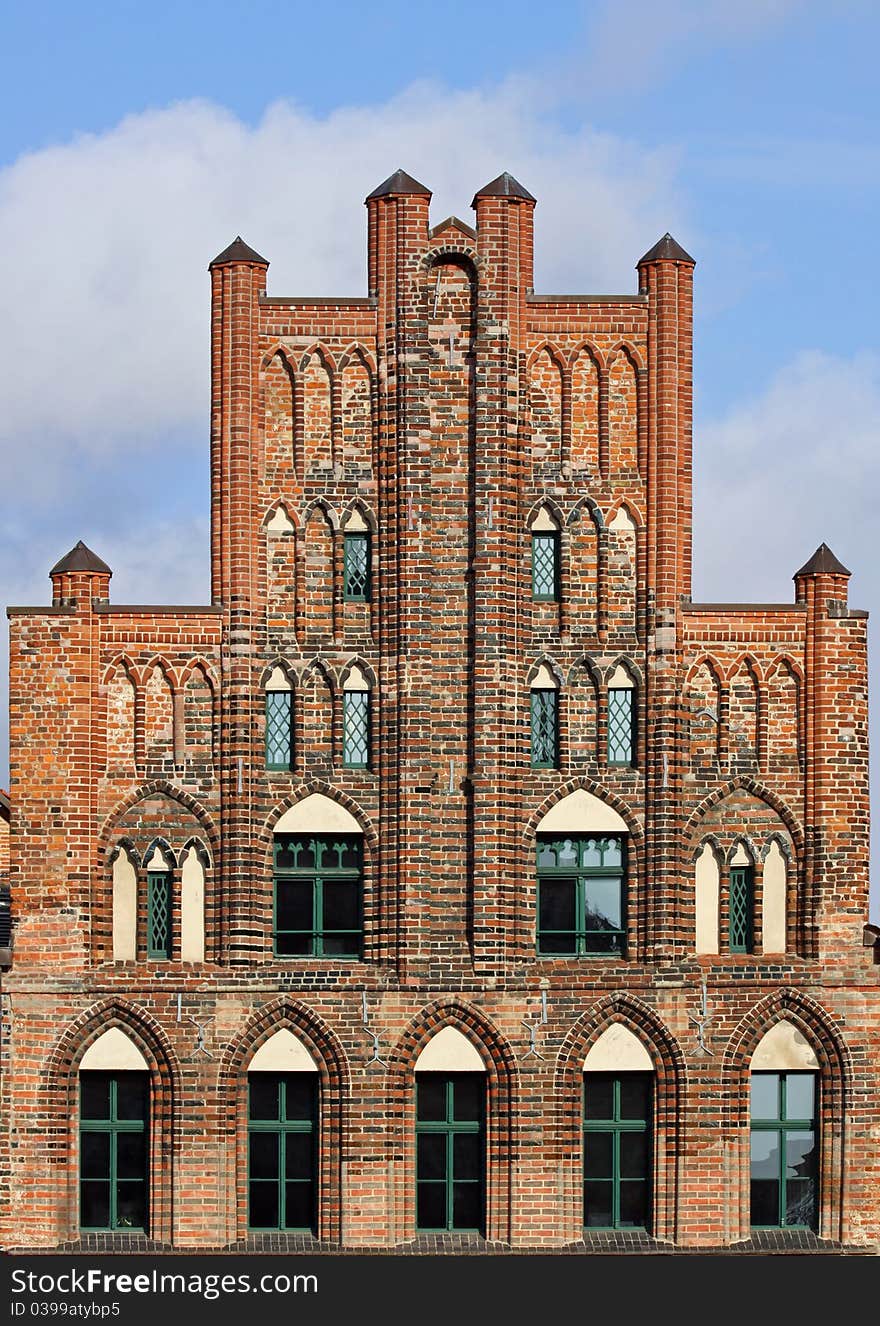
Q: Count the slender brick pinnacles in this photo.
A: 6